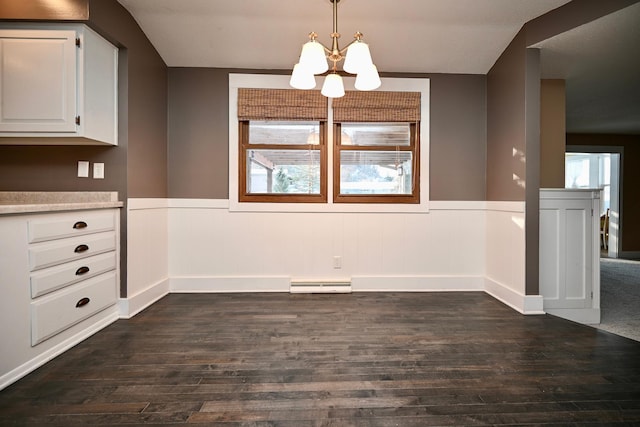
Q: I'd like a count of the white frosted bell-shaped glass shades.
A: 5